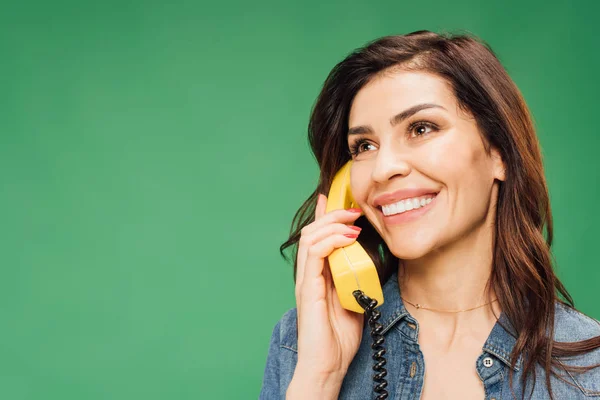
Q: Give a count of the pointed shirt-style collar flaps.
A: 2